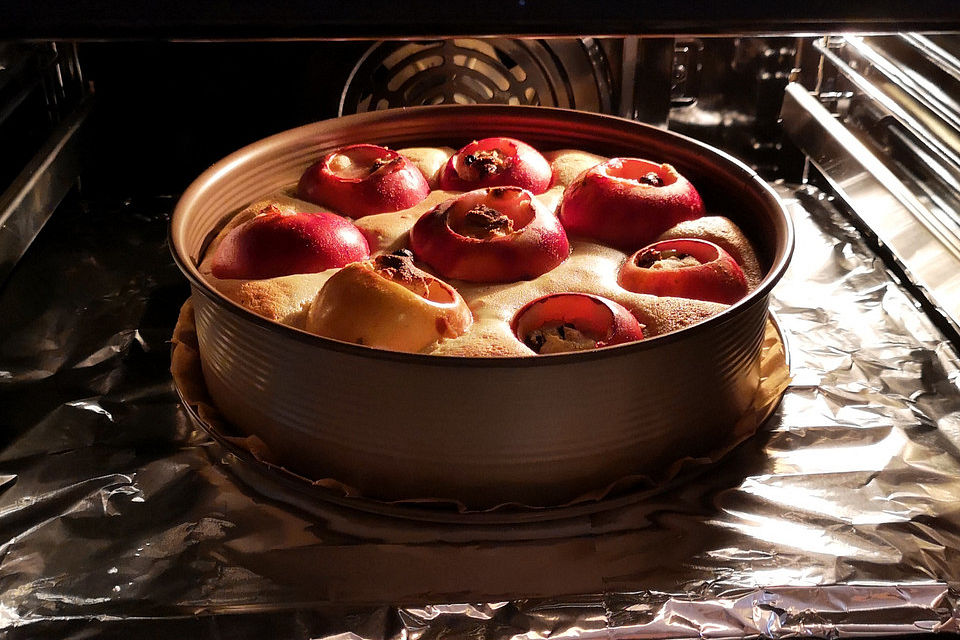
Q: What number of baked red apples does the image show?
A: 7